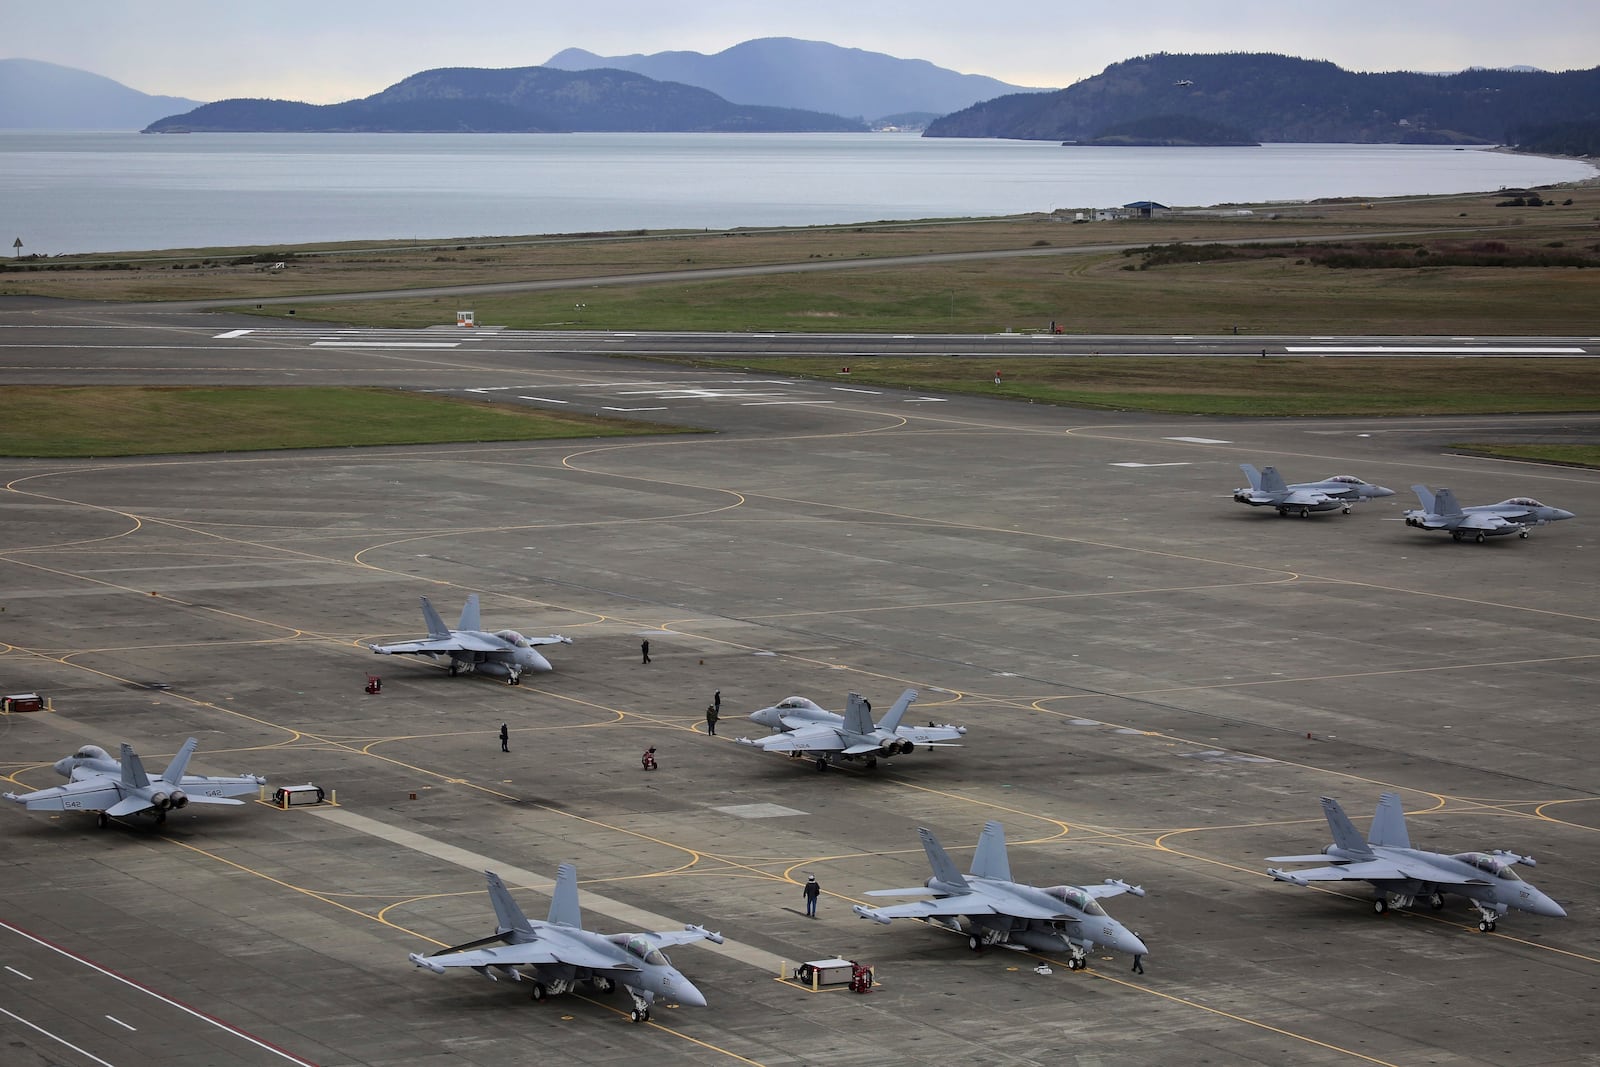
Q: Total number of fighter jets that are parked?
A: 8